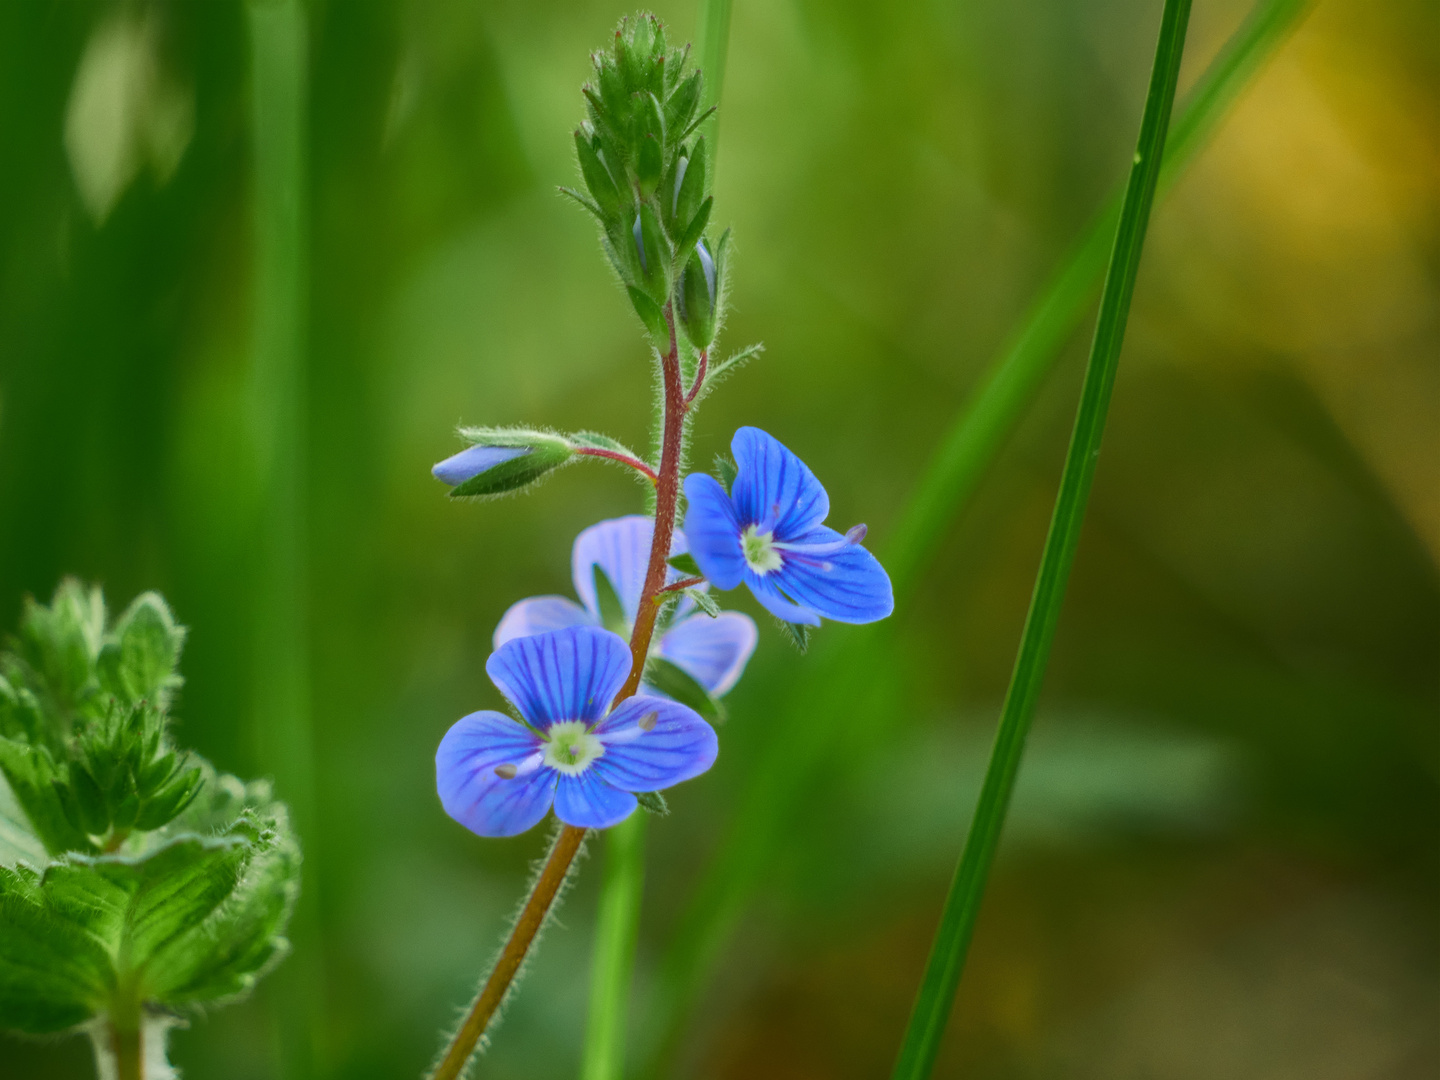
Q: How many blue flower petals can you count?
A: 12